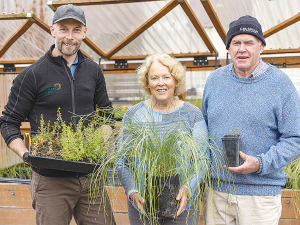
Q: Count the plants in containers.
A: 3